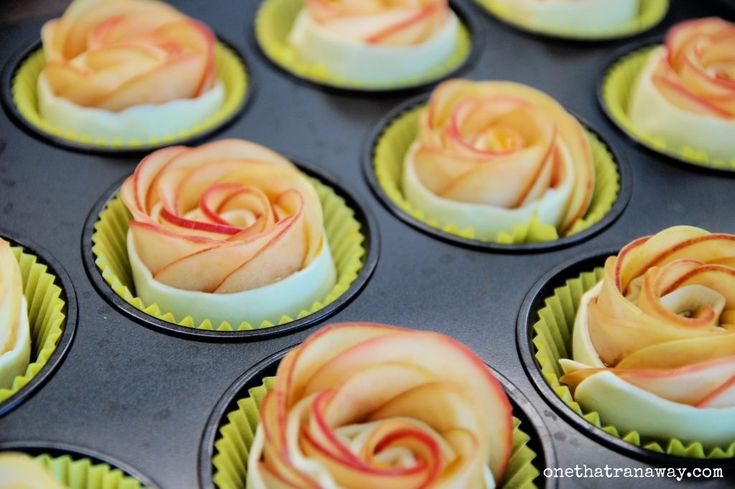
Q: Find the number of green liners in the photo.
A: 10